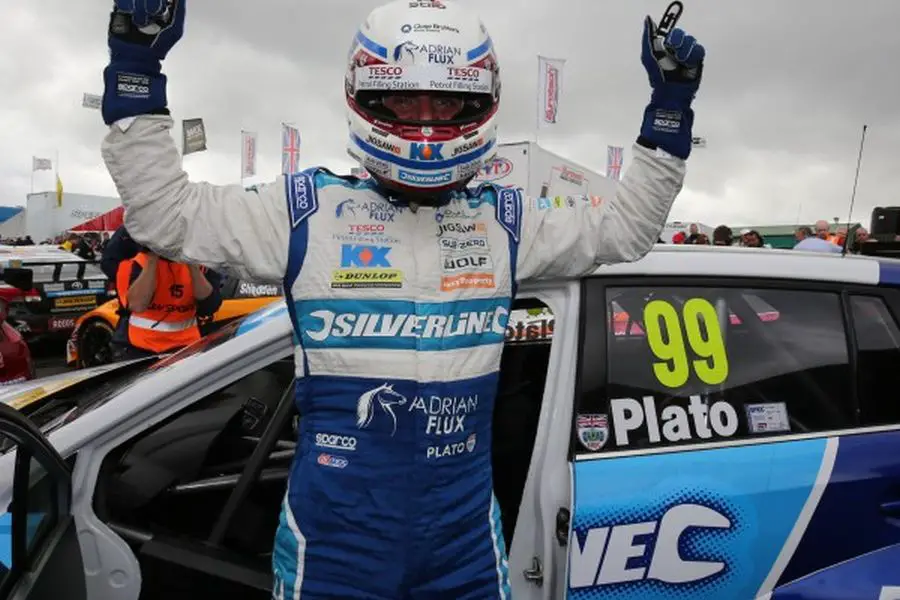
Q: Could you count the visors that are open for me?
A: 1